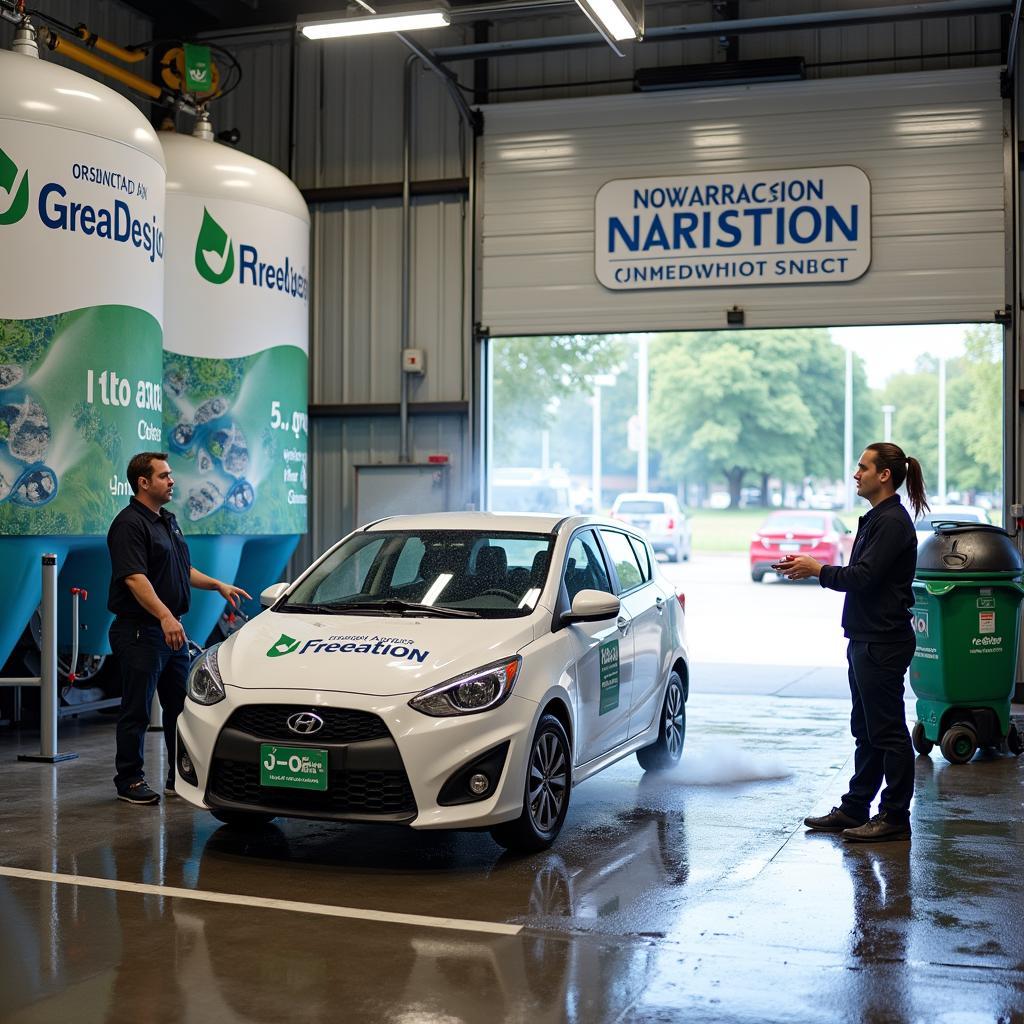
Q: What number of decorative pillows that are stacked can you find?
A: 0